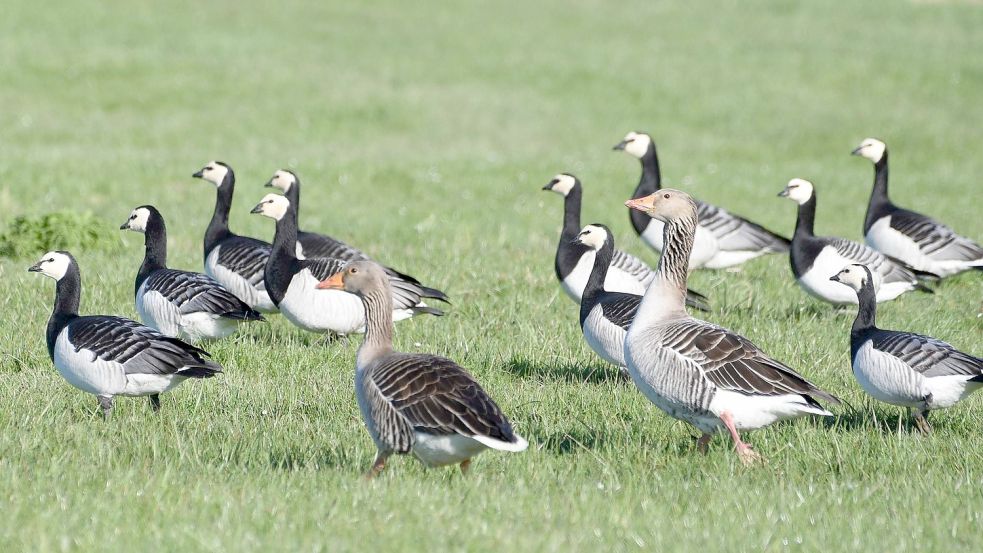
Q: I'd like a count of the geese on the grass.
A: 13